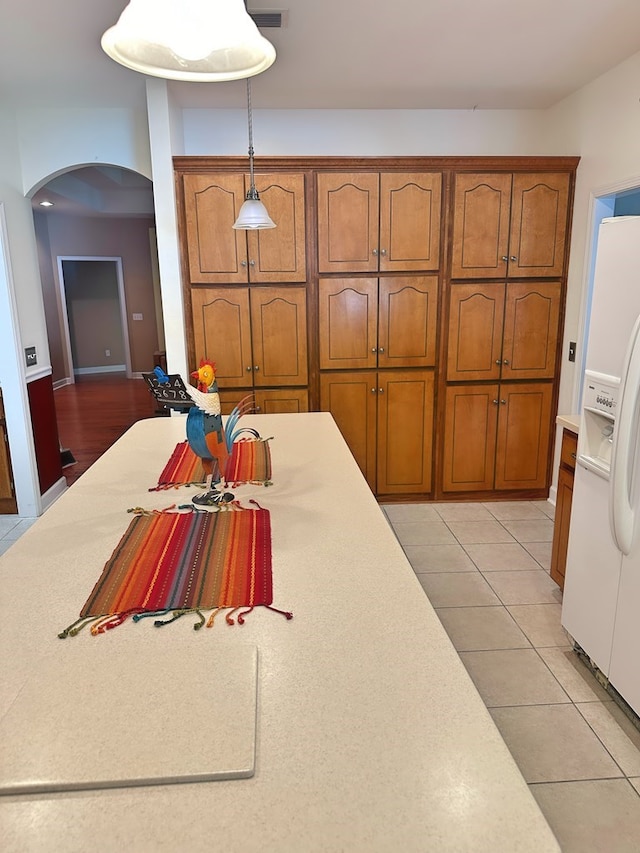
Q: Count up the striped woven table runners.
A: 2